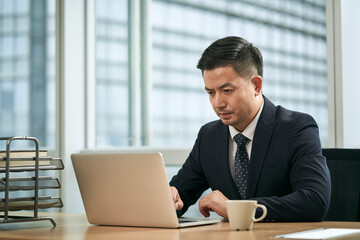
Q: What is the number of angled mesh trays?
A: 3